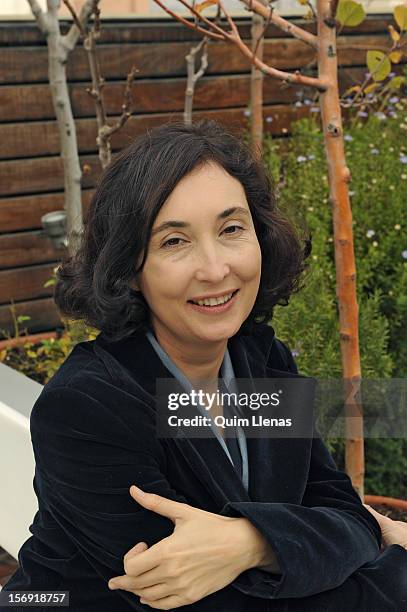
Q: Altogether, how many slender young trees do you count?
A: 5